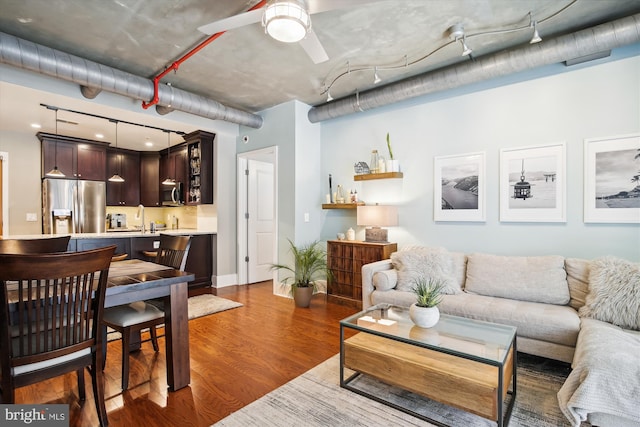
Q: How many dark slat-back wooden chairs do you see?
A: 3